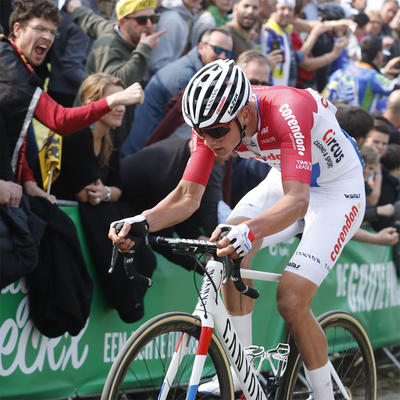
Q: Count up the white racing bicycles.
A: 1